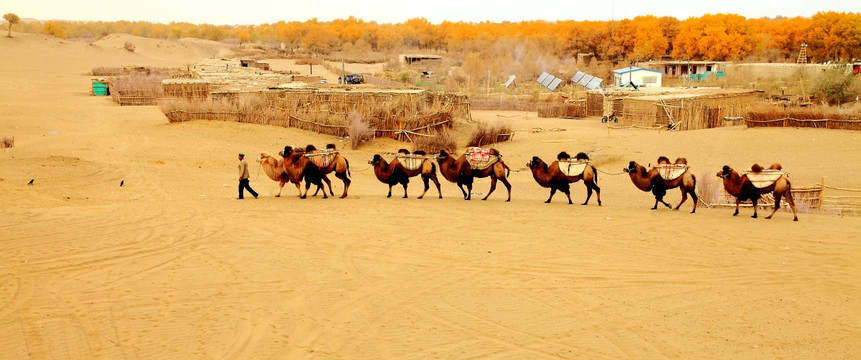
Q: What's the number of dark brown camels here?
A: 6